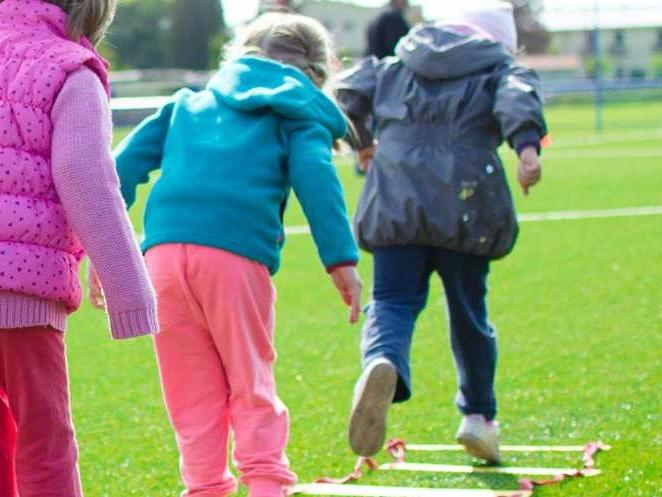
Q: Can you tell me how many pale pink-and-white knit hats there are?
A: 1